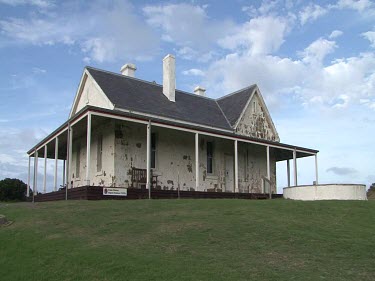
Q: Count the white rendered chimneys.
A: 3